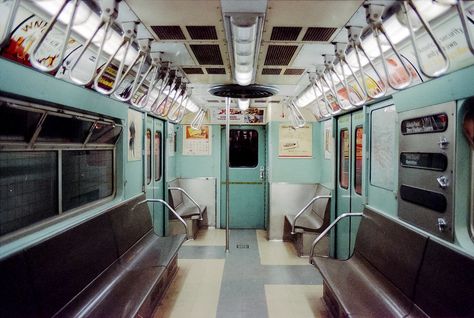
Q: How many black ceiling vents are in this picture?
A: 10